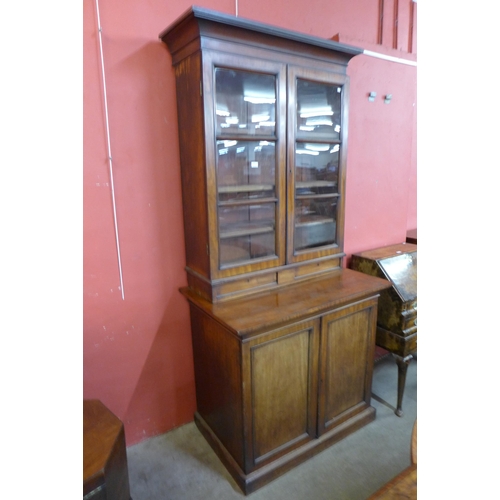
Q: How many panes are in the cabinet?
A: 6